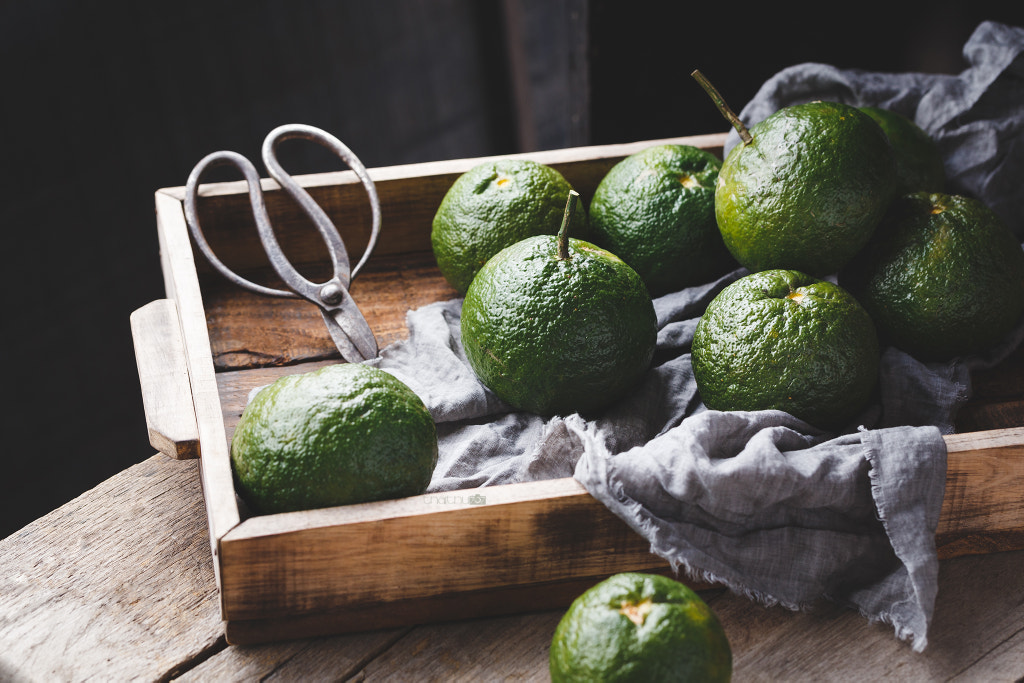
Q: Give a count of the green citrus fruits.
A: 9